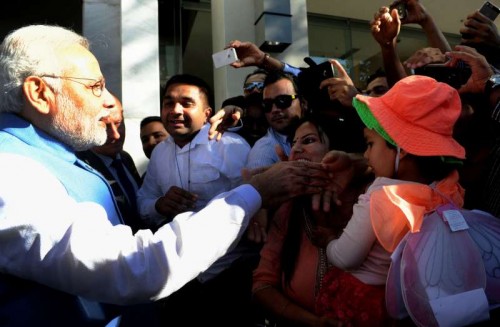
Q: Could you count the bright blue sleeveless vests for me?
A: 1